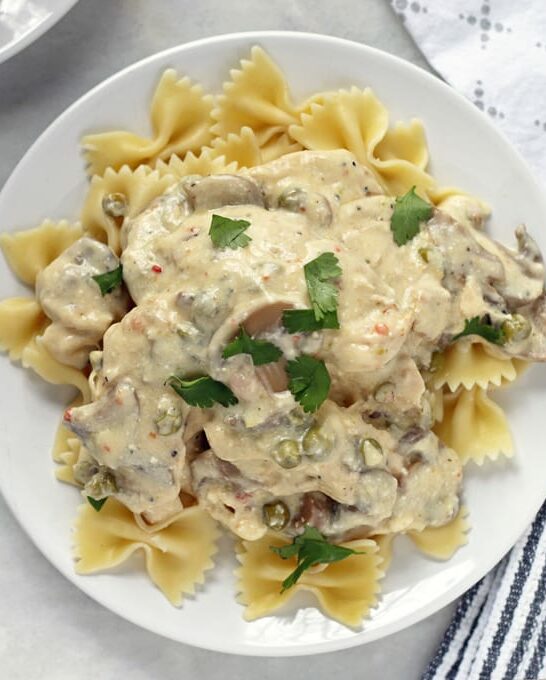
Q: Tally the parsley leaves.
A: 11